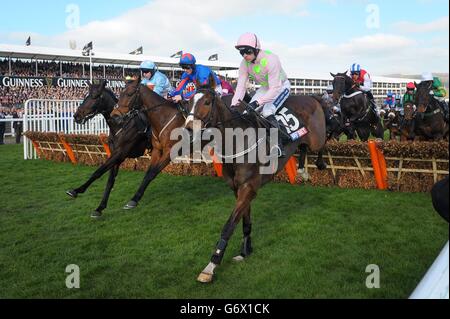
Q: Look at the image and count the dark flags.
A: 5